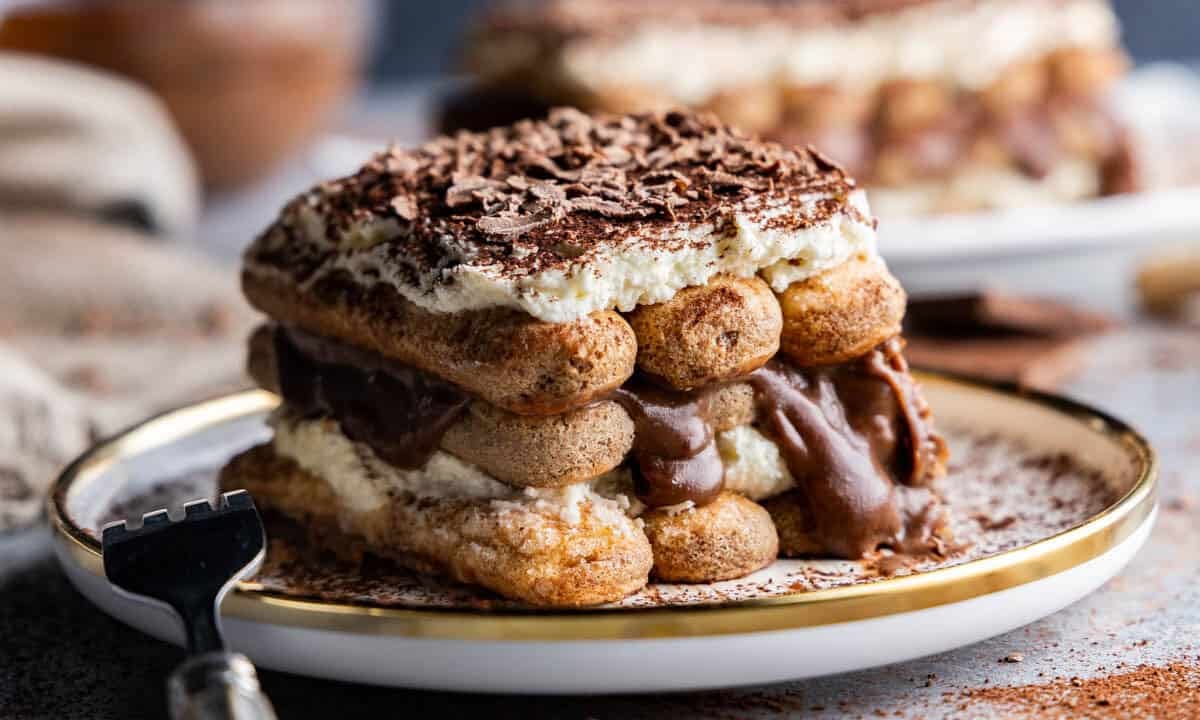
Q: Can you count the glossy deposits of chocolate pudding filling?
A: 3